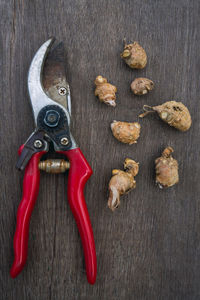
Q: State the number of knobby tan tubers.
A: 7